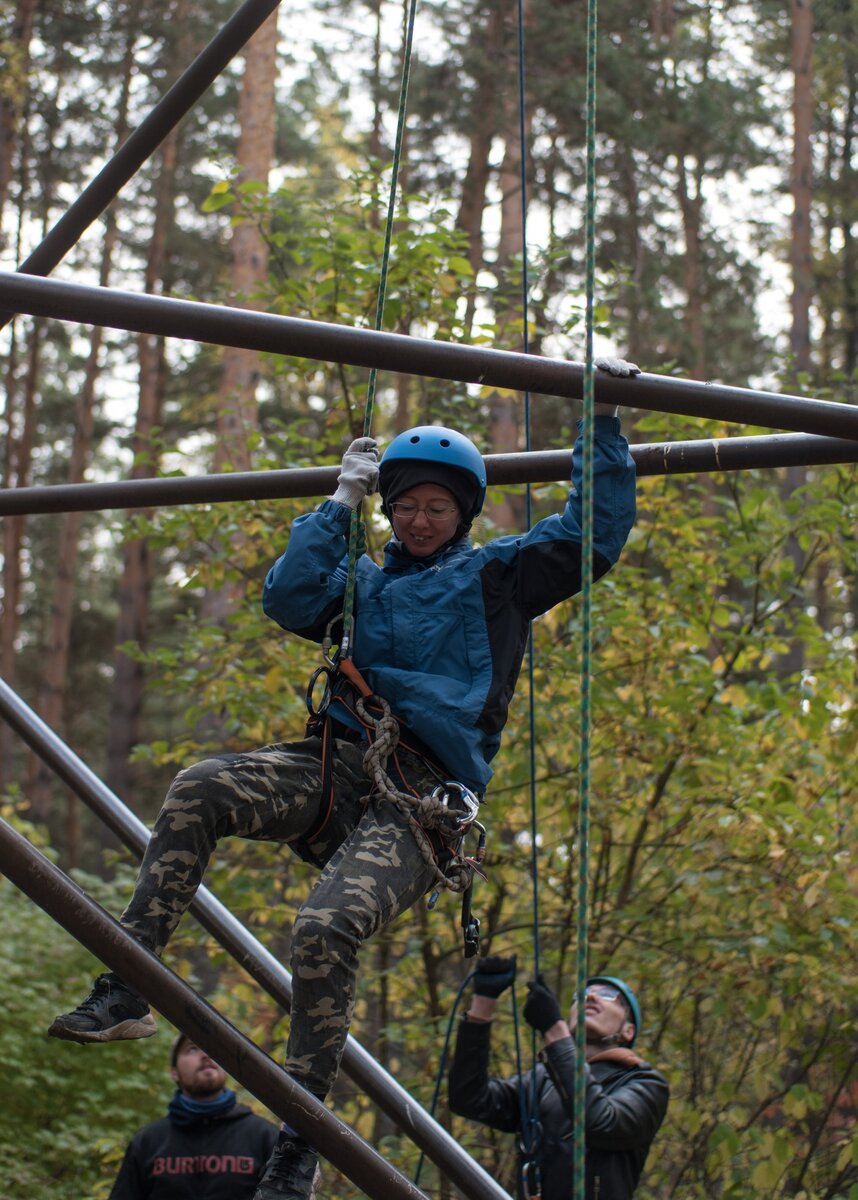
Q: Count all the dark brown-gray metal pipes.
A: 5